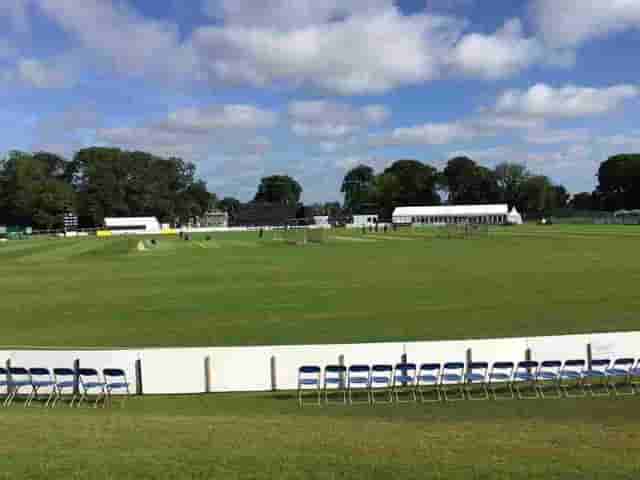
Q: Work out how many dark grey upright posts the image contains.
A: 10